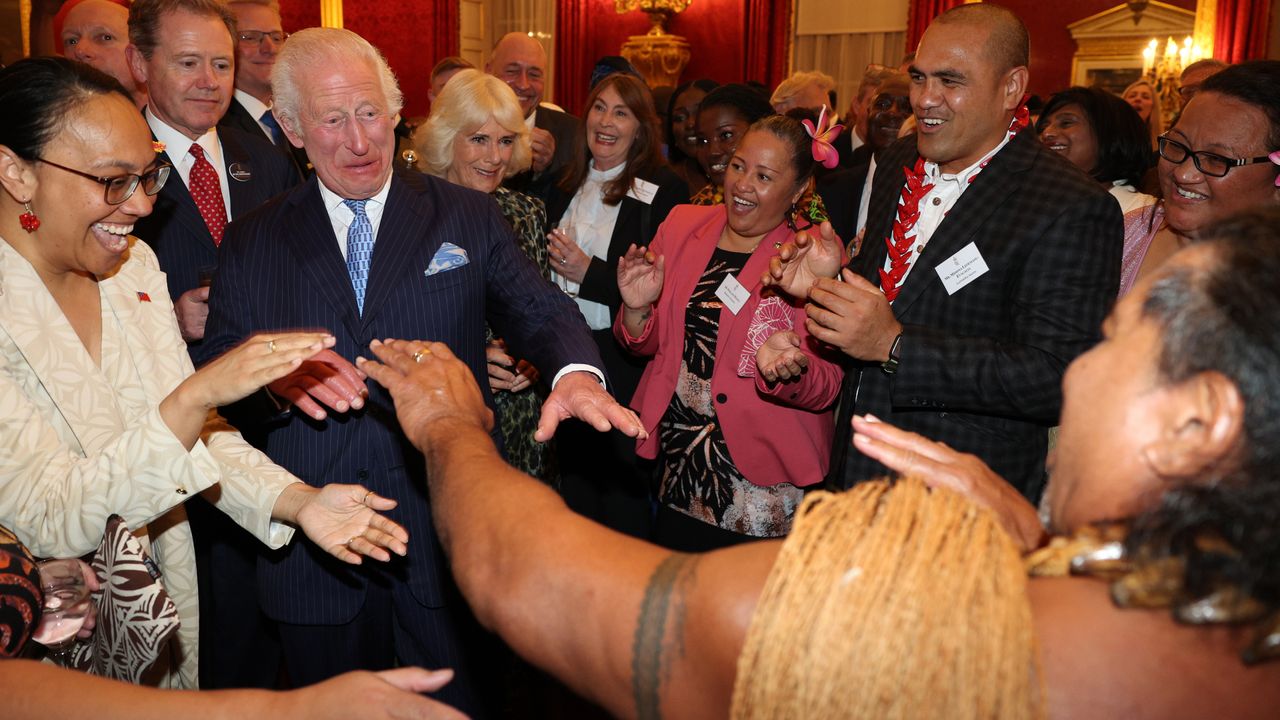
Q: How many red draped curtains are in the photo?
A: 5